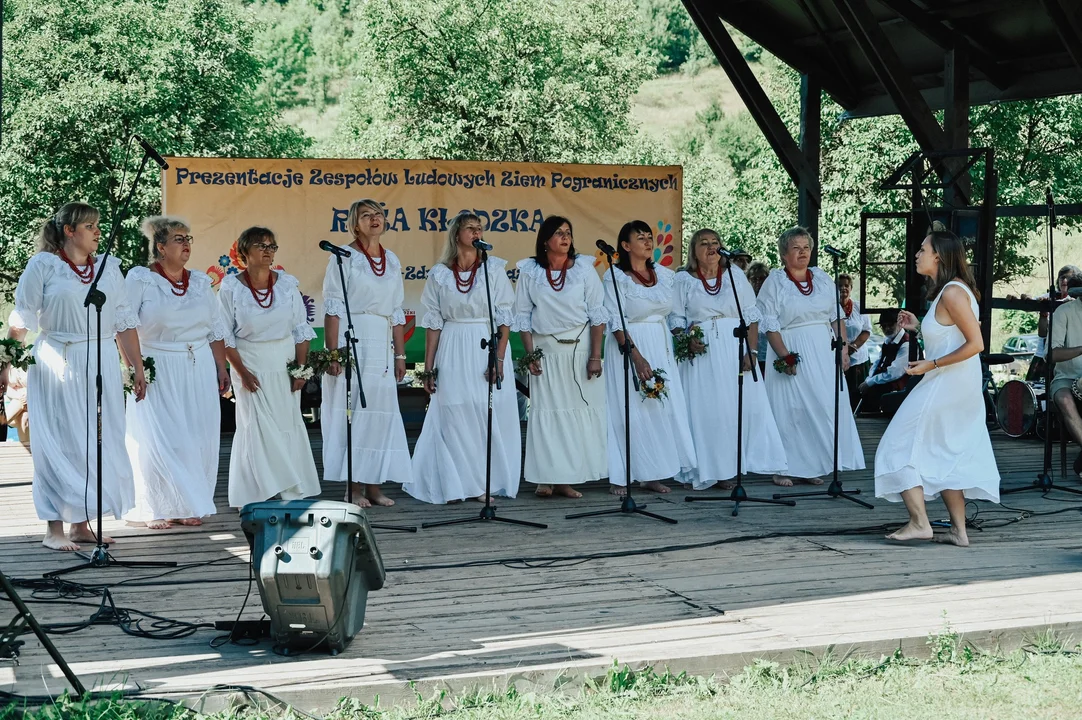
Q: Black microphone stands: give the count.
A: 7